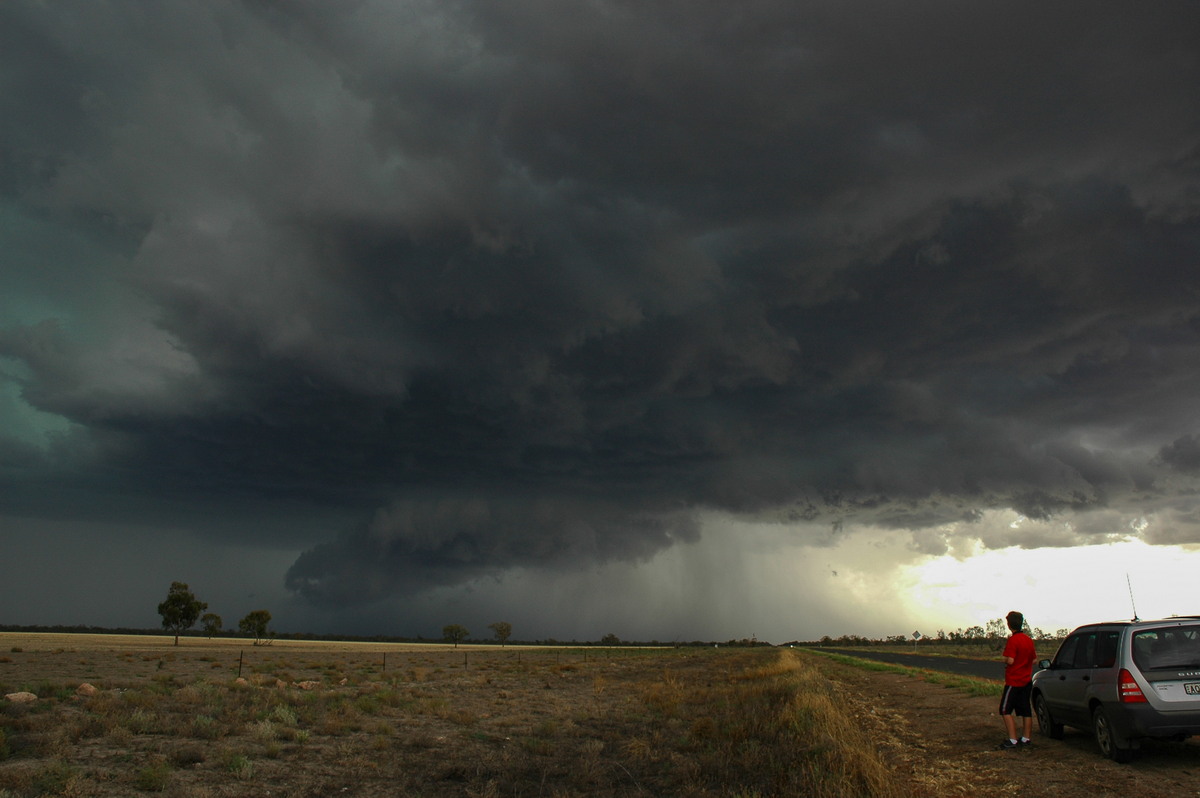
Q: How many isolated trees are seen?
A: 5